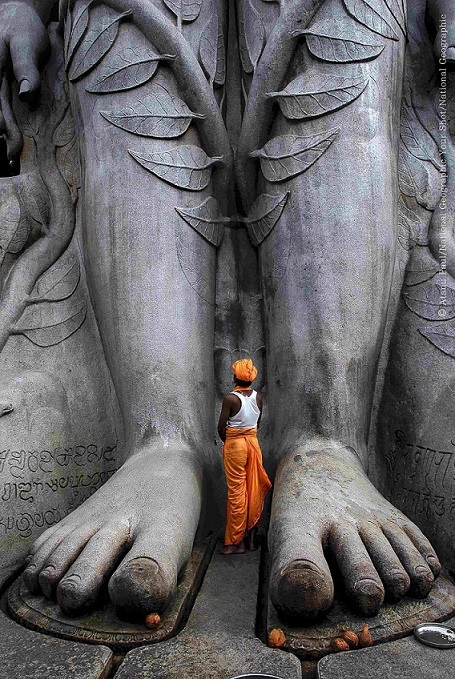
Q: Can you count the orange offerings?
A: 5